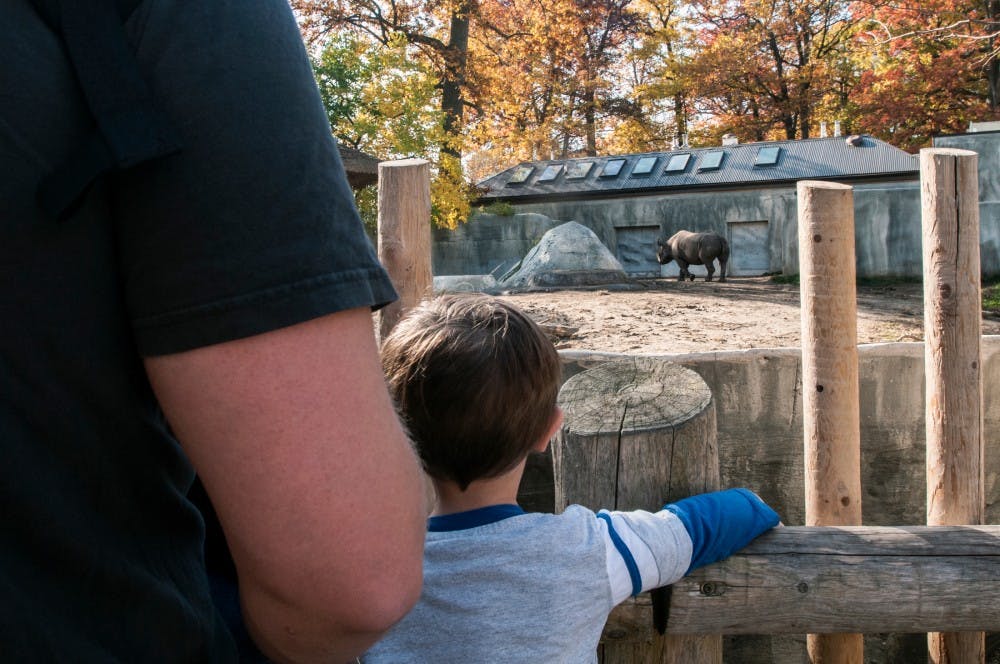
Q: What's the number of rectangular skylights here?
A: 8